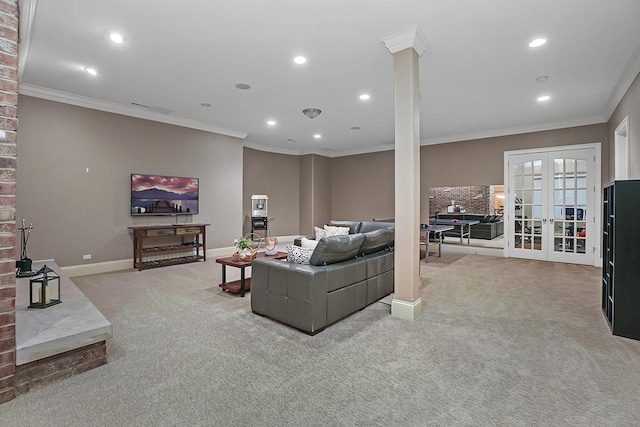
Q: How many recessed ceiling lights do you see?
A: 8